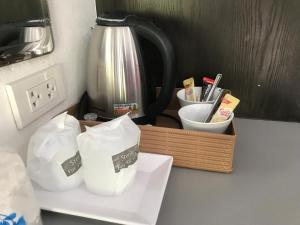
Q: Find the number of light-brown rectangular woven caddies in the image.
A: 1